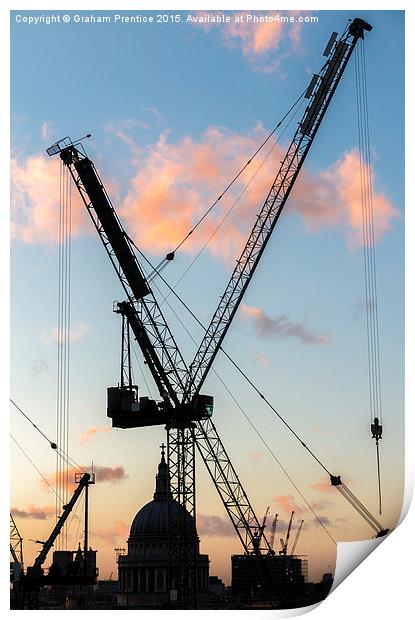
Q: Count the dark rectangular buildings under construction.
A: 1